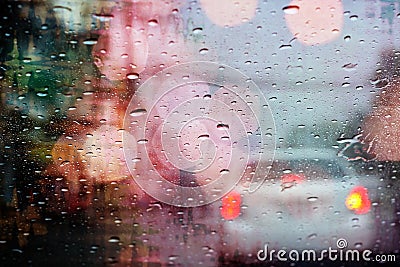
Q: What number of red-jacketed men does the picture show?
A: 0